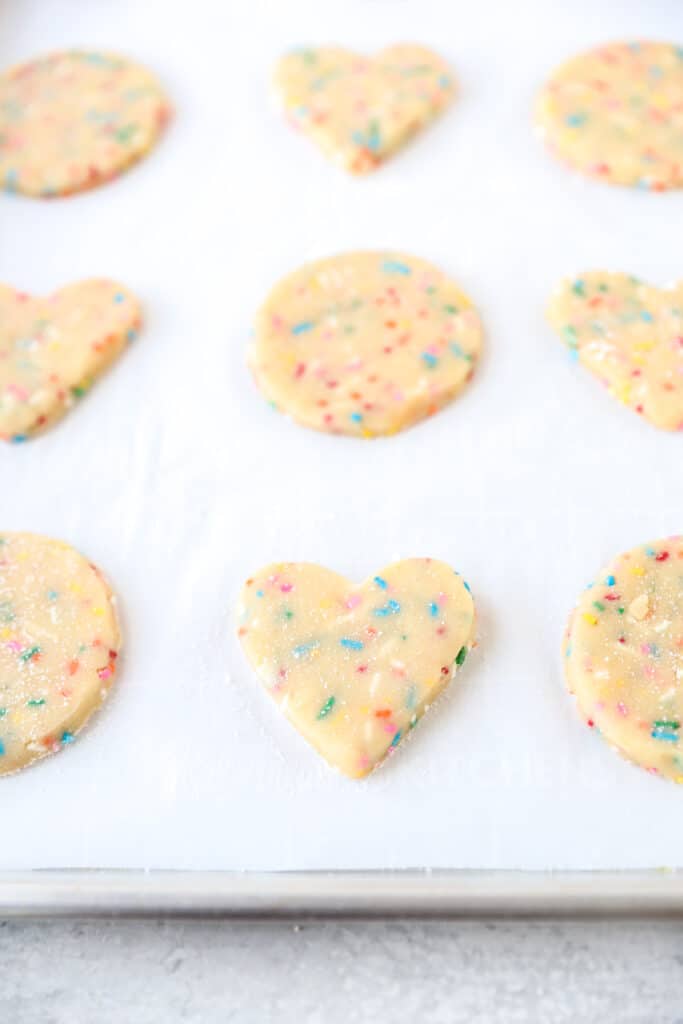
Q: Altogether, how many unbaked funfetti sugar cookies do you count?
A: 9